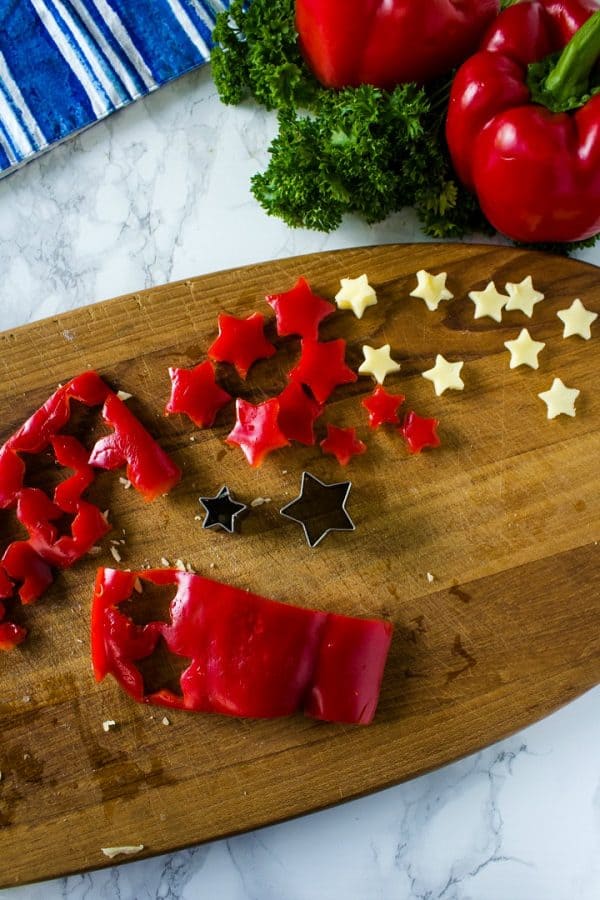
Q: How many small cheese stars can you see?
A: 9